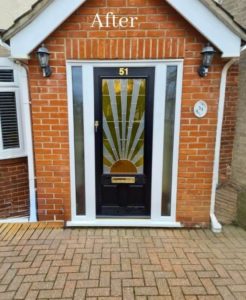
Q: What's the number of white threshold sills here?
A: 1